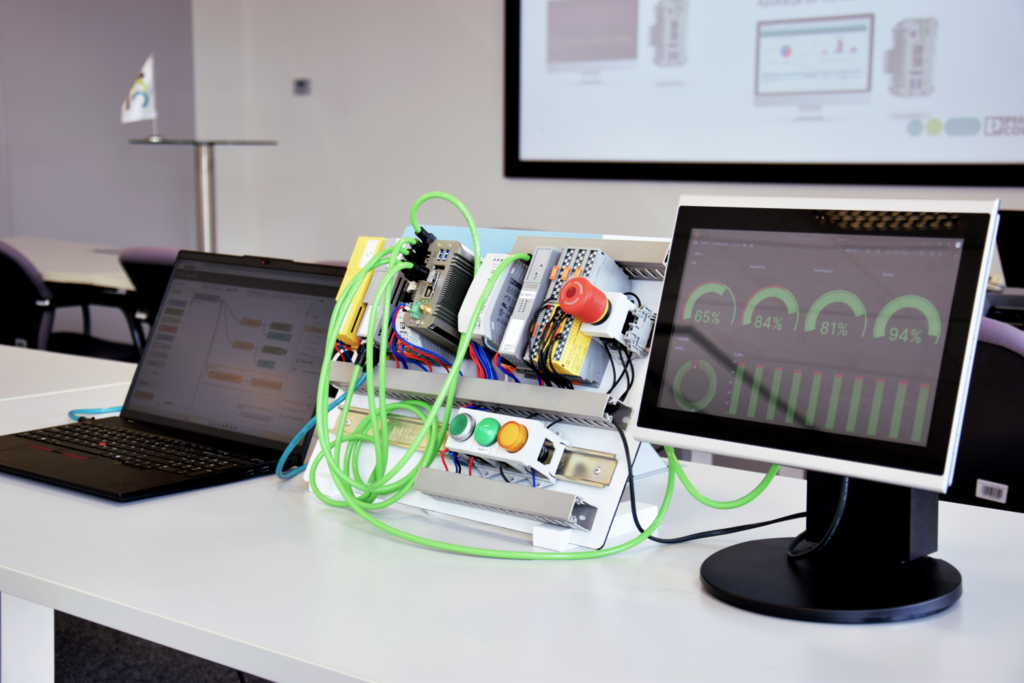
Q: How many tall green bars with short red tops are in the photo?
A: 10